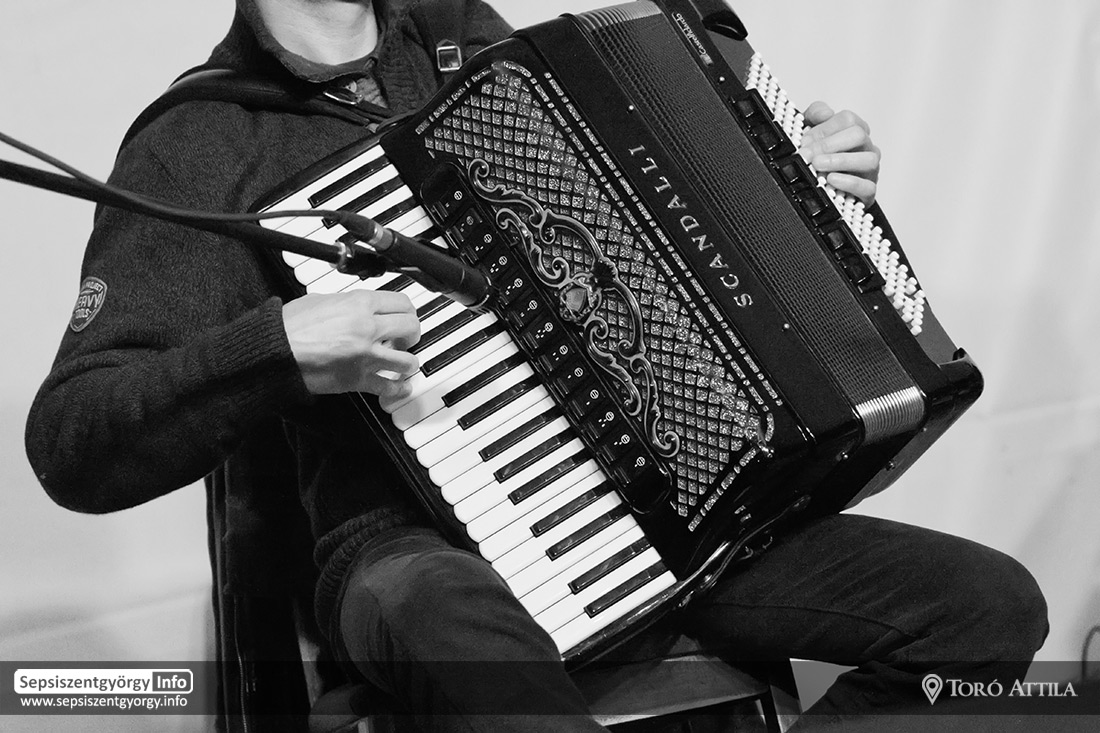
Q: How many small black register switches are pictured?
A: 13